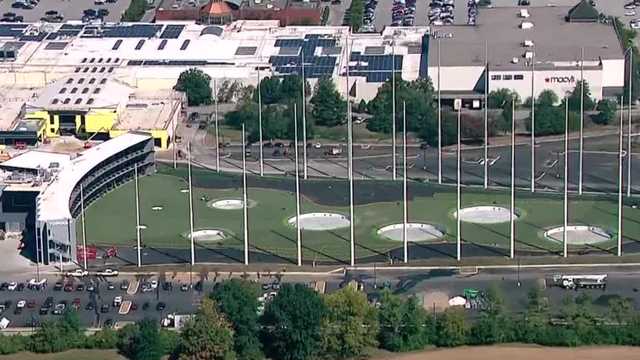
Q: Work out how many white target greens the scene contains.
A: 6